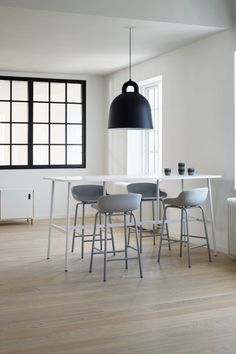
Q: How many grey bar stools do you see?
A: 4